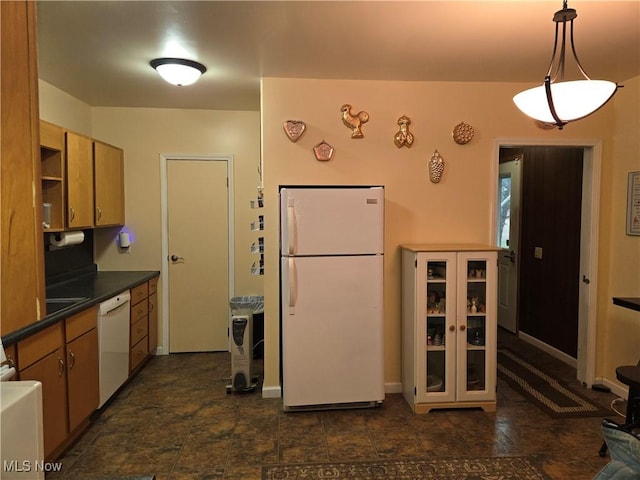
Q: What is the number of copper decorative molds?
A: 6